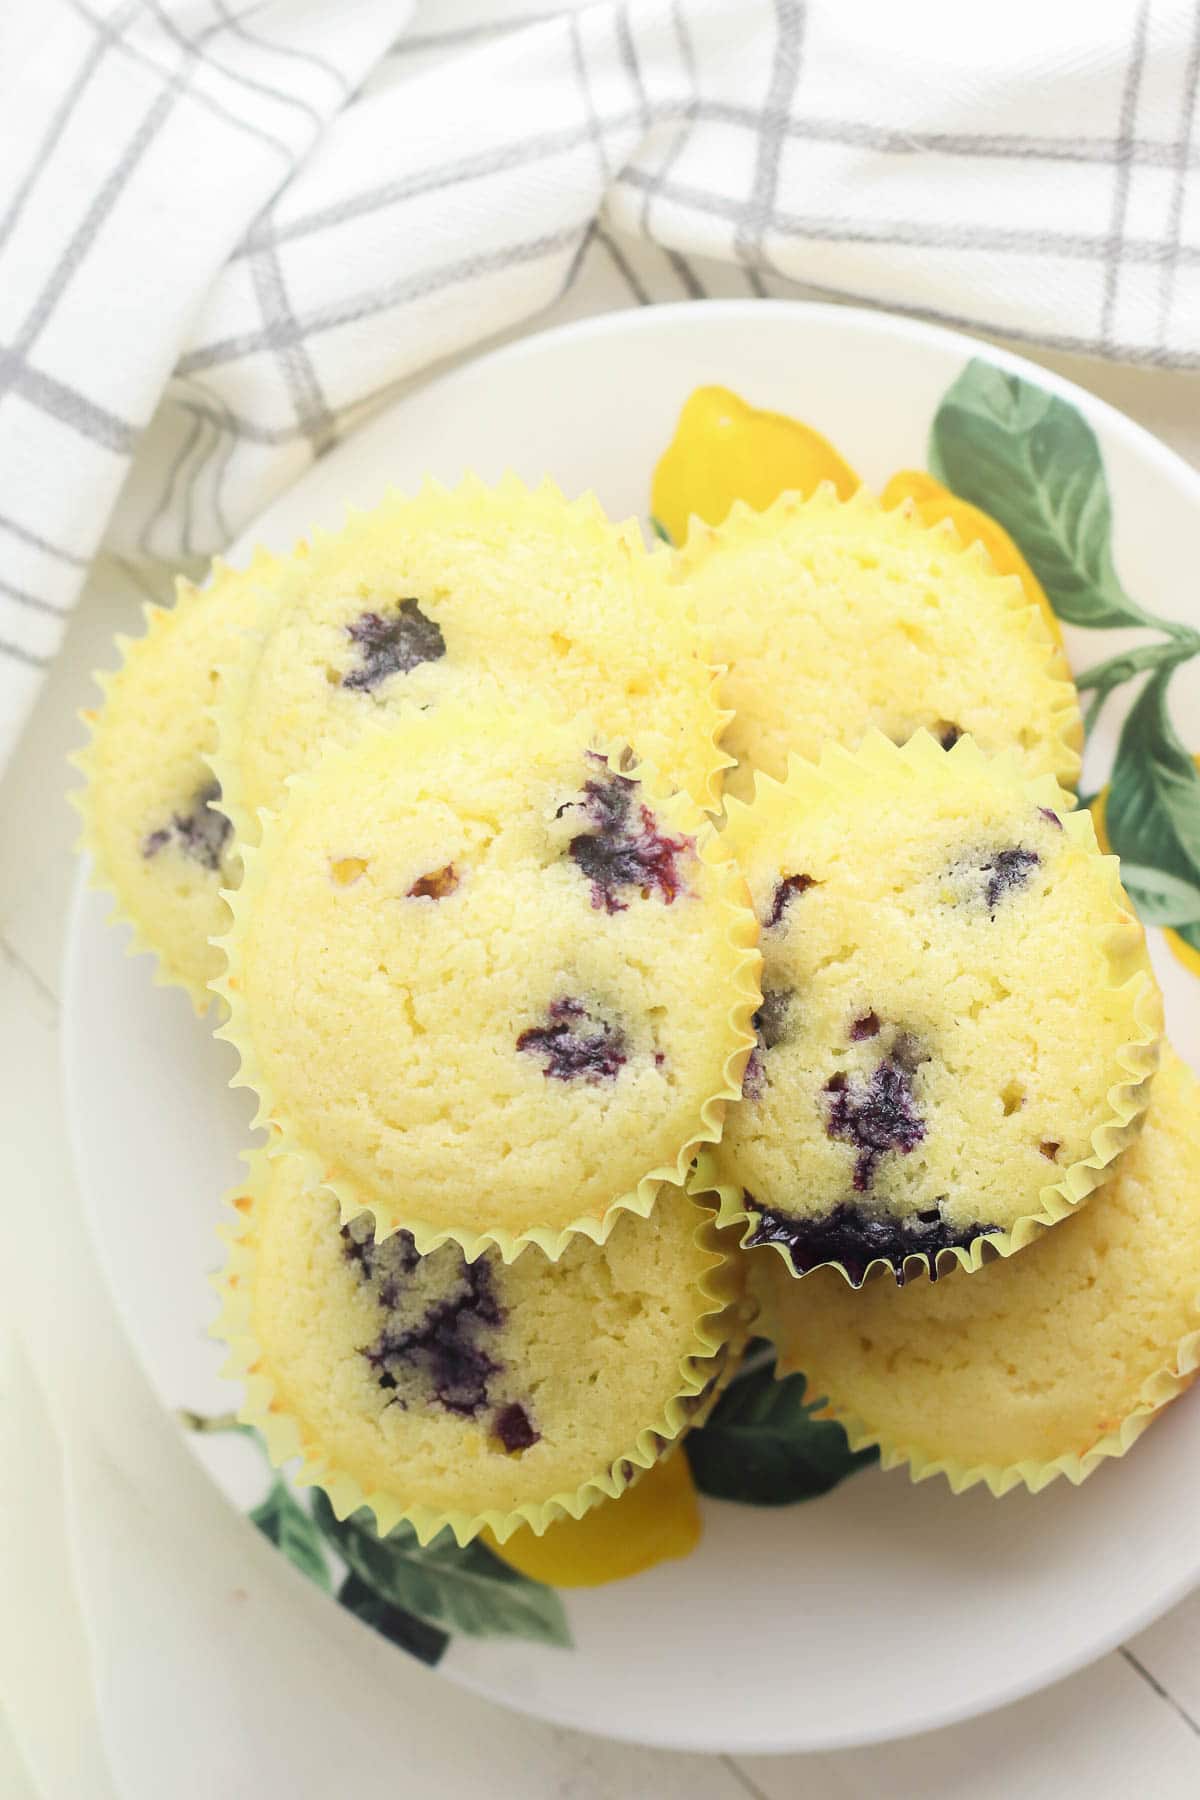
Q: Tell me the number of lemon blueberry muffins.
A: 7